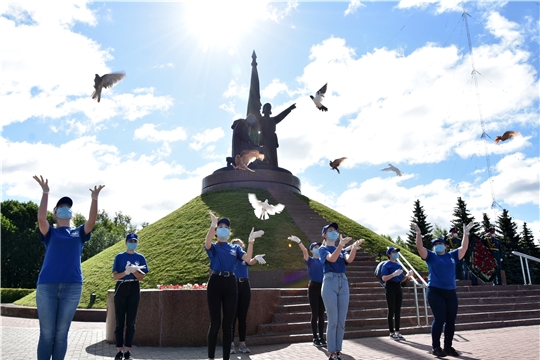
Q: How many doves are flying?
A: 7